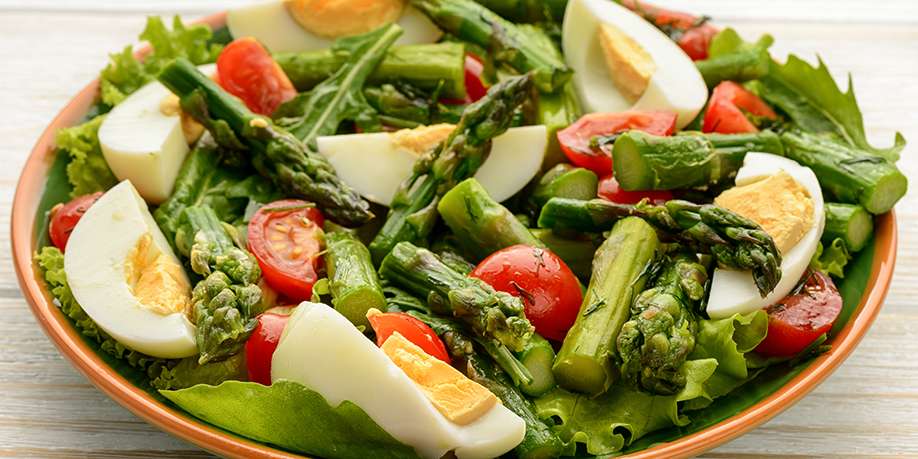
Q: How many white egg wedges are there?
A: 7